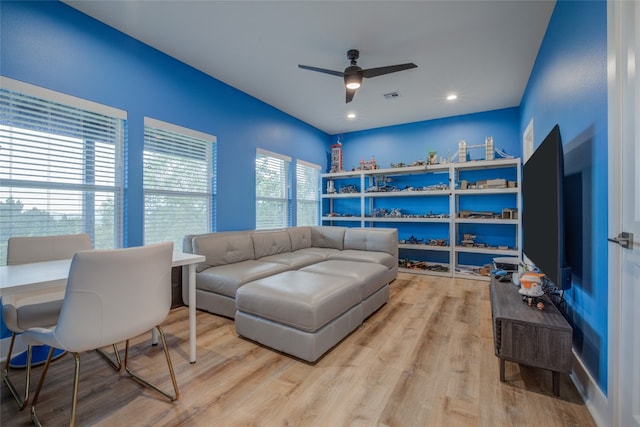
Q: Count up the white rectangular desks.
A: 1